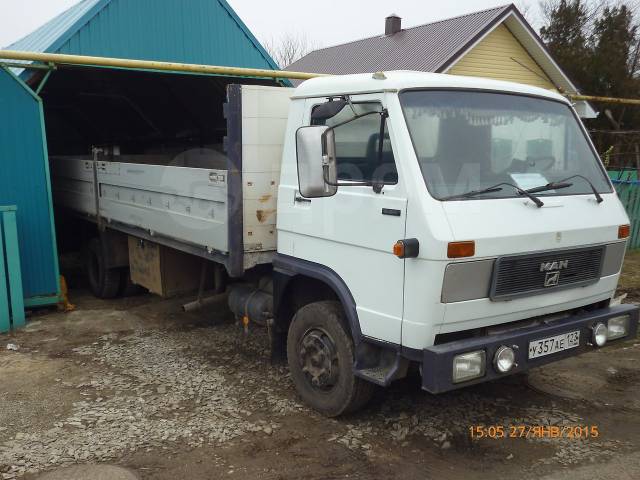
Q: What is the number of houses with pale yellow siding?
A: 1